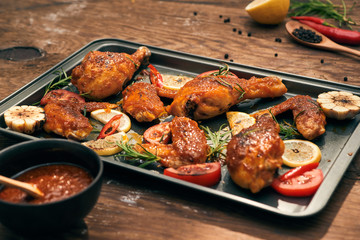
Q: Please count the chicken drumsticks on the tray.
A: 3